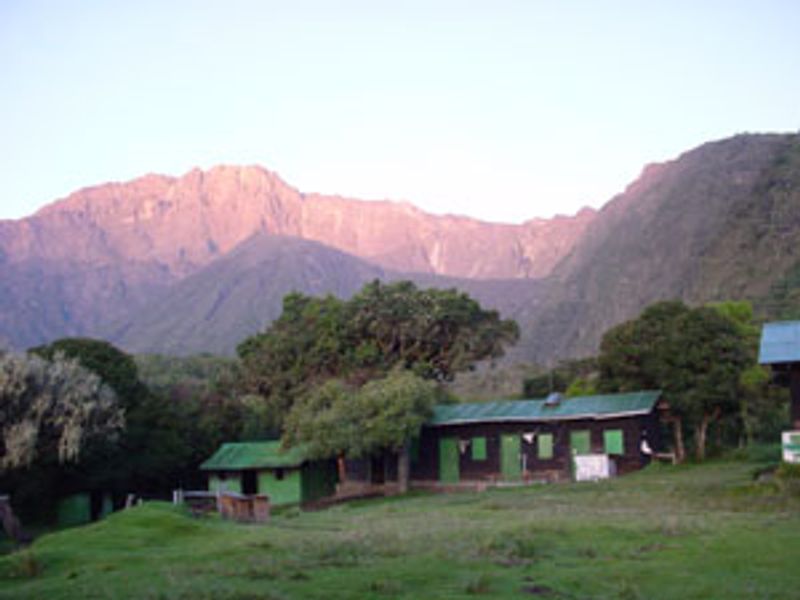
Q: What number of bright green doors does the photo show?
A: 3